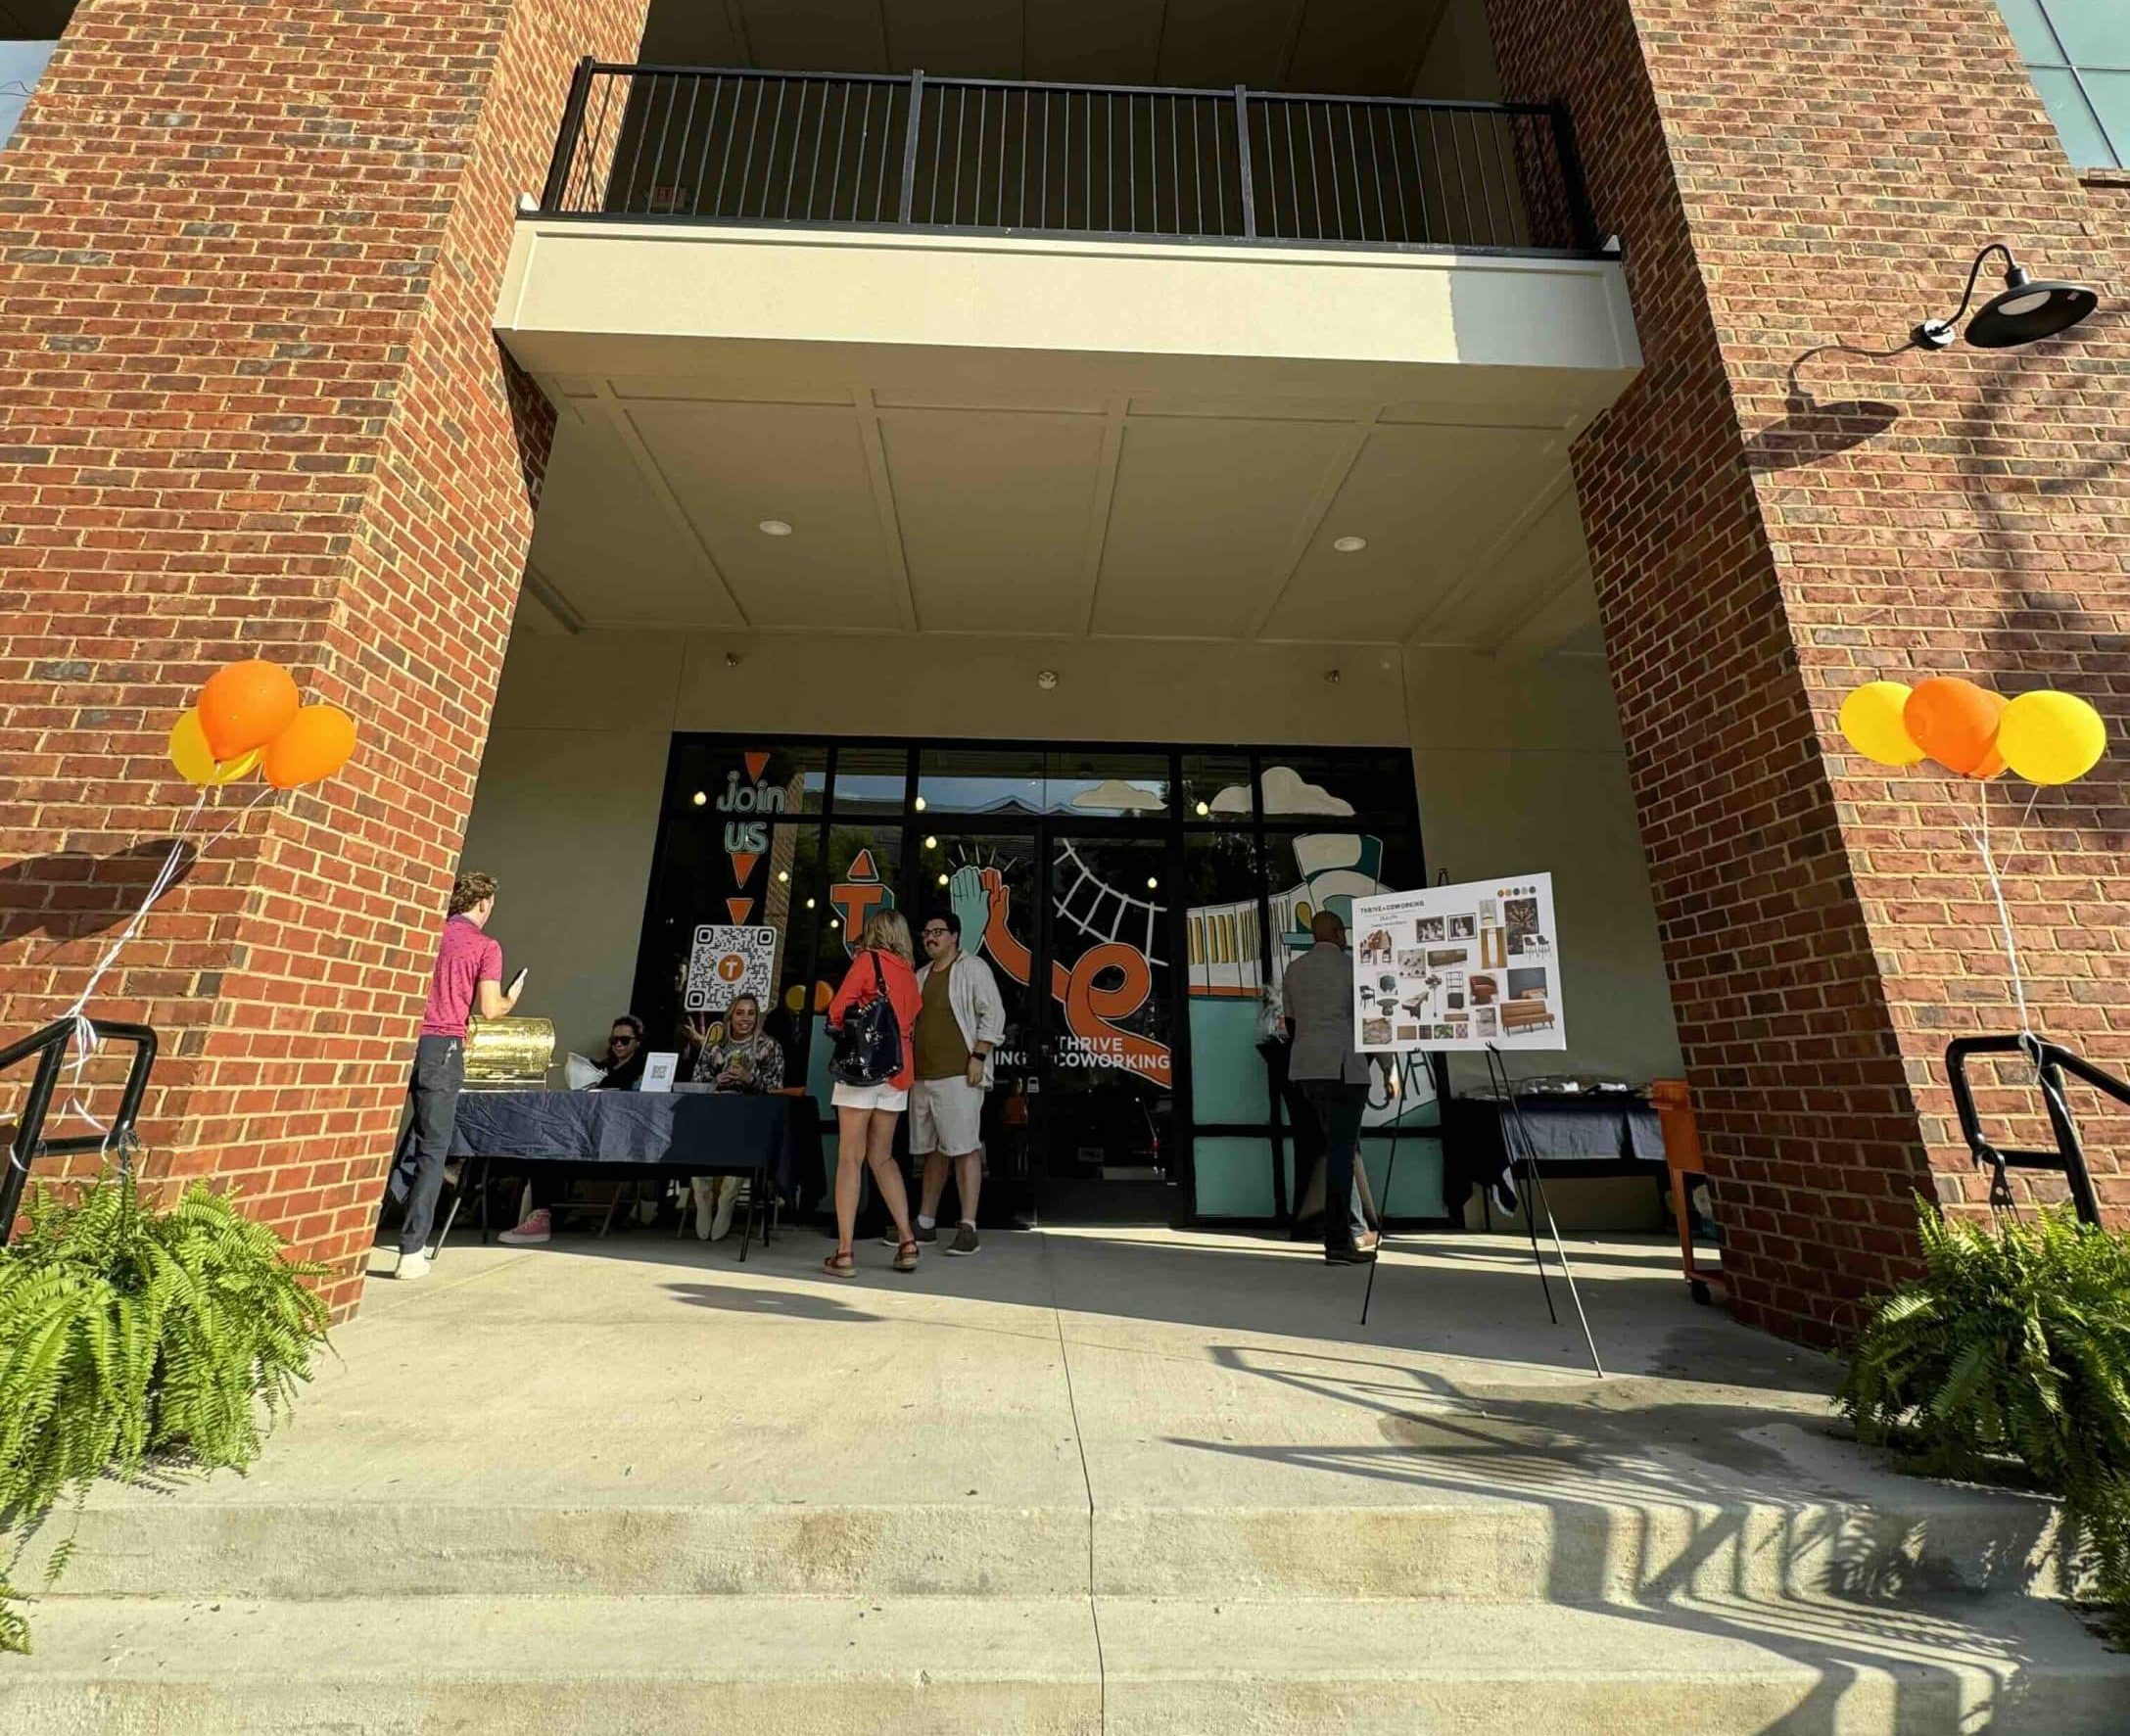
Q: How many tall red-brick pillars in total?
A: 2